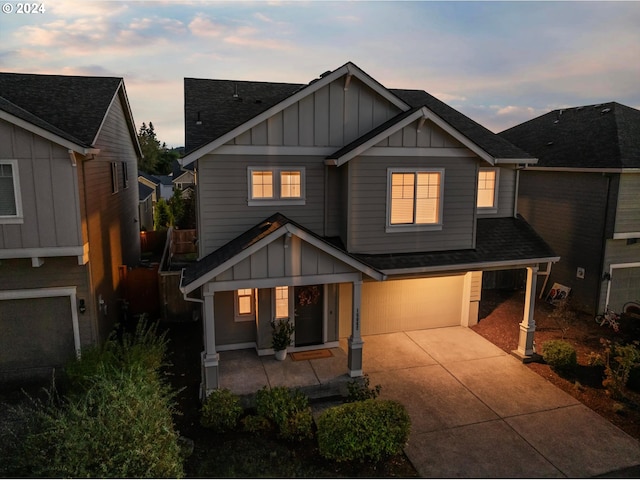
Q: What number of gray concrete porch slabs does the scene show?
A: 3